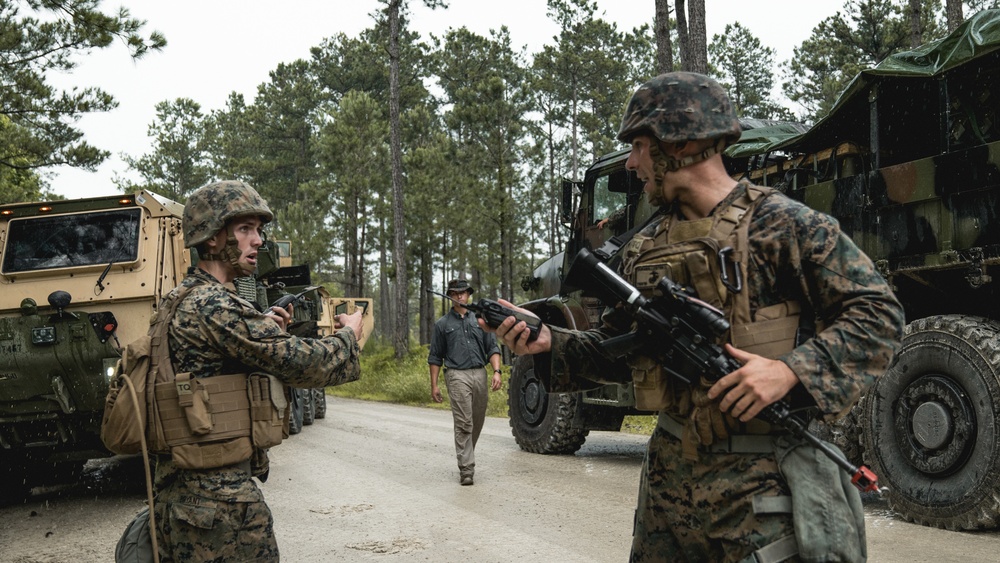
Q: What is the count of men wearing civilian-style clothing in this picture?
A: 1